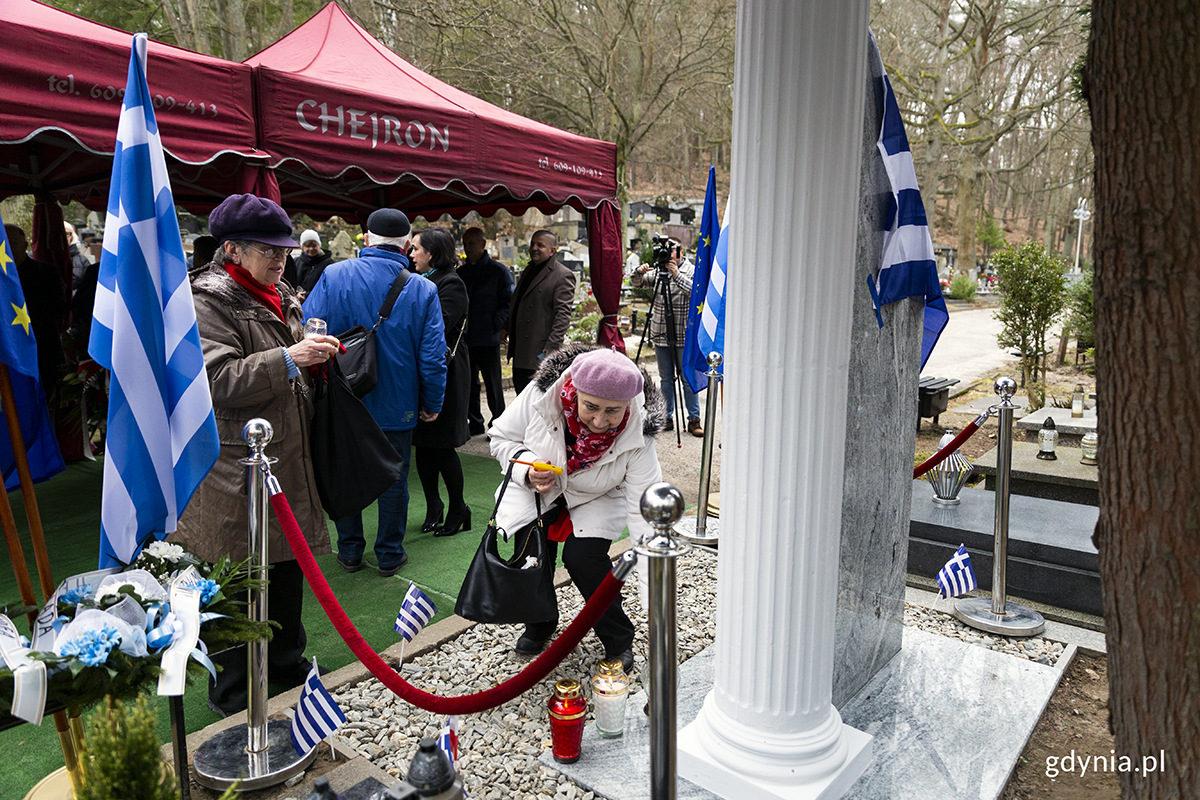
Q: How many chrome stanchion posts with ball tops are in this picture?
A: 4